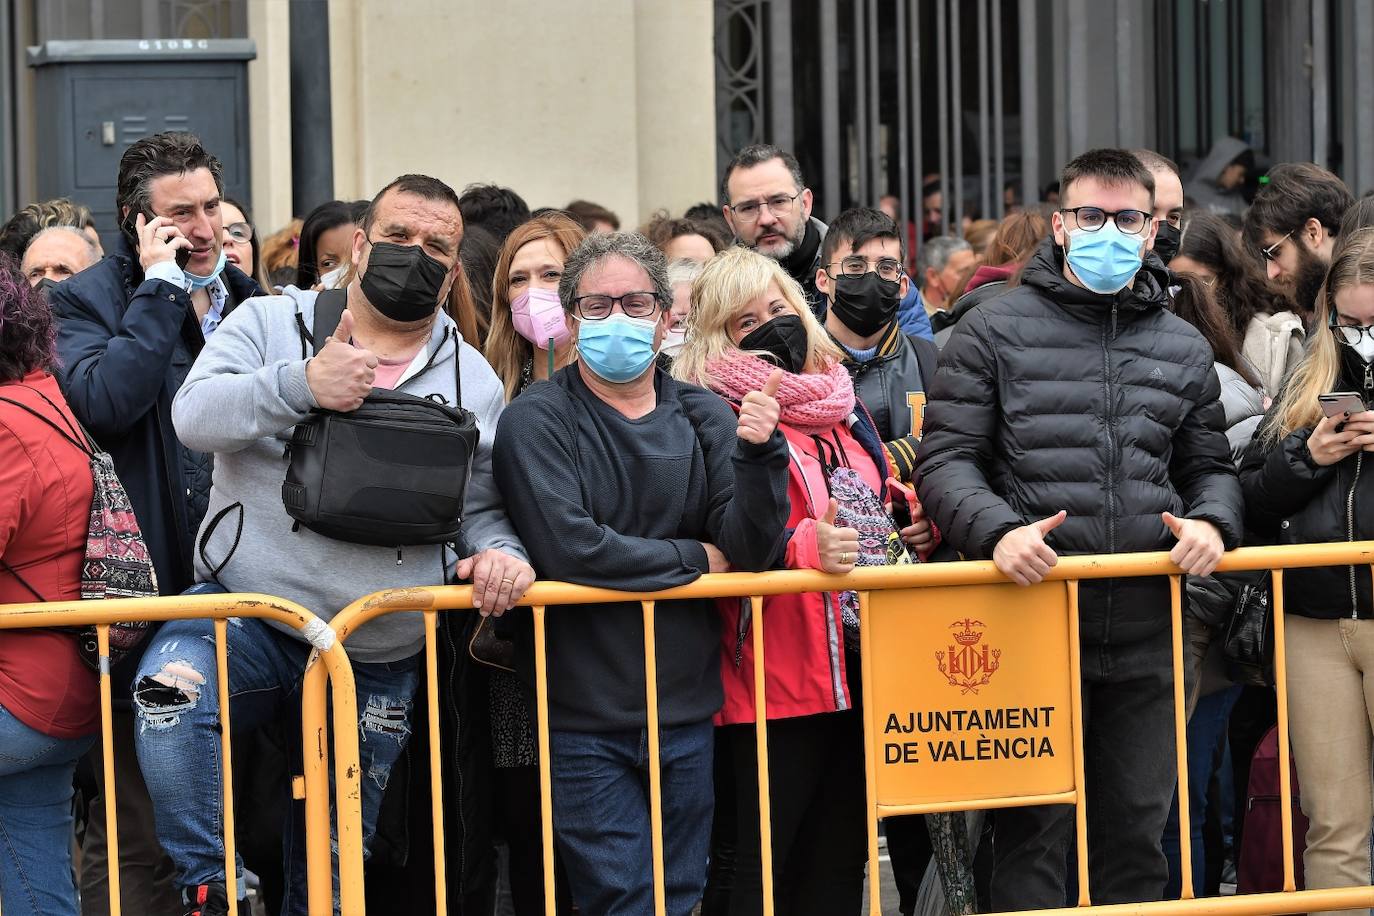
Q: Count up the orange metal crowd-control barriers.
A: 2